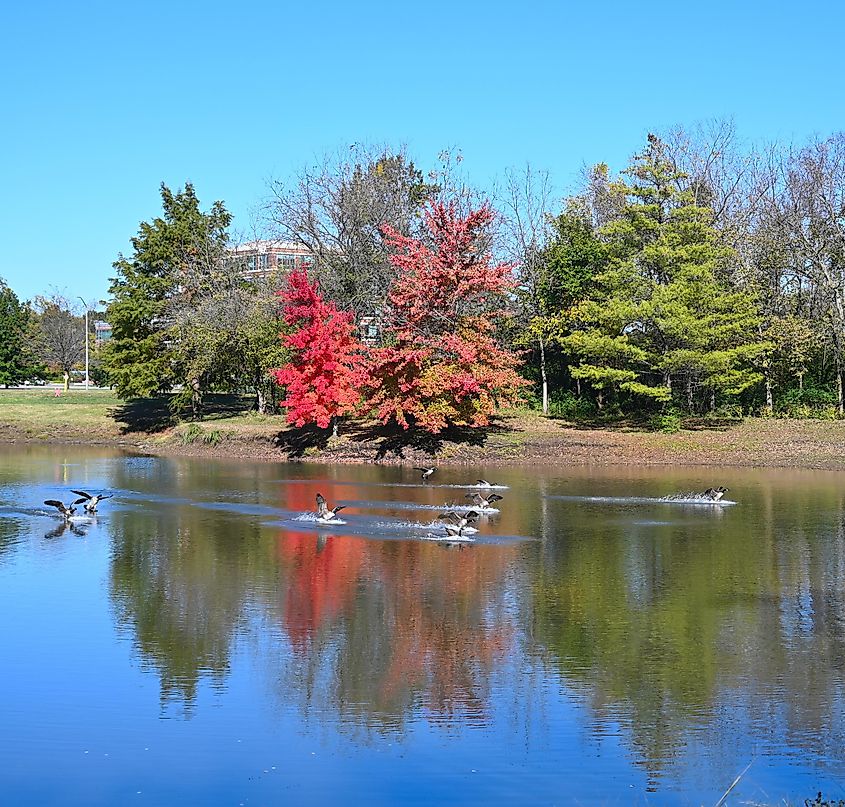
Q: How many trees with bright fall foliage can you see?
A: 2